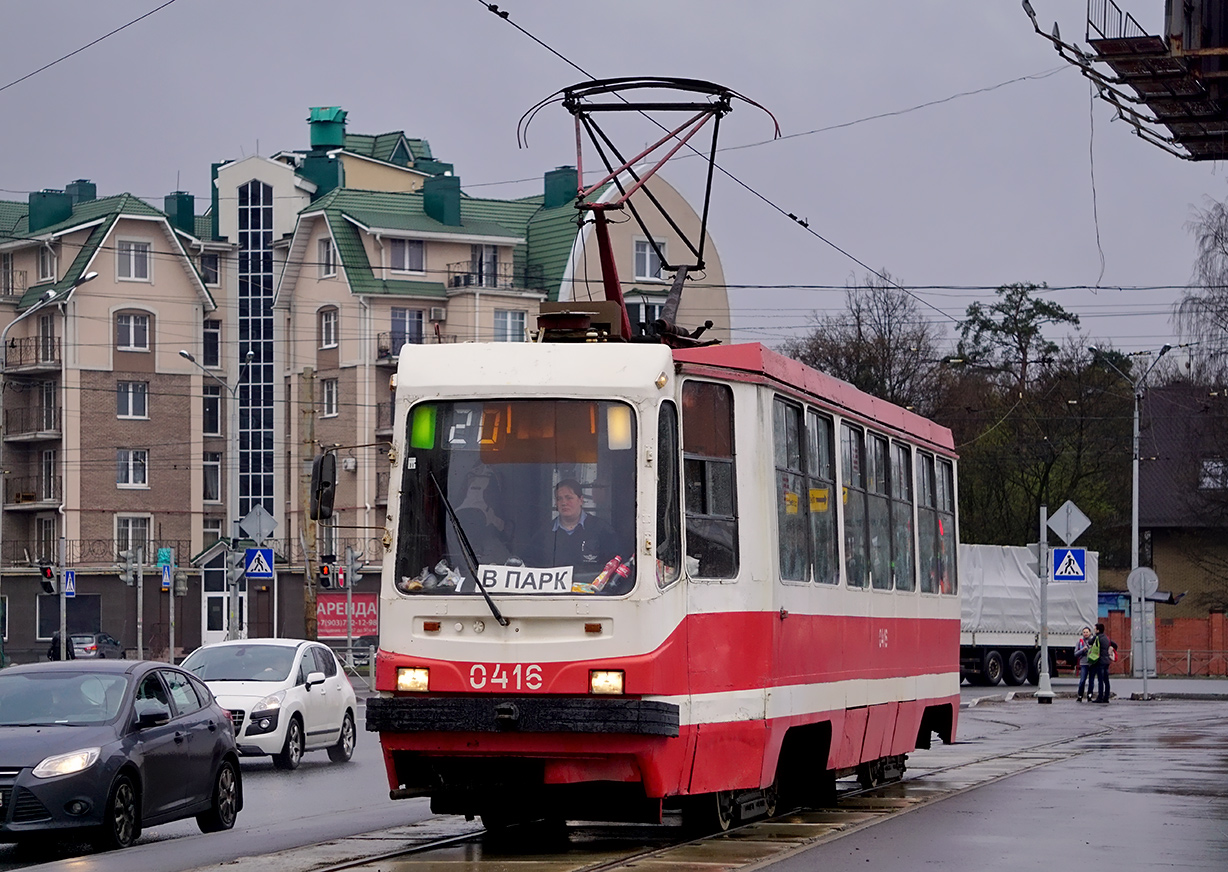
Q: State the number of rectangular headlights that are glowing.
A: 2